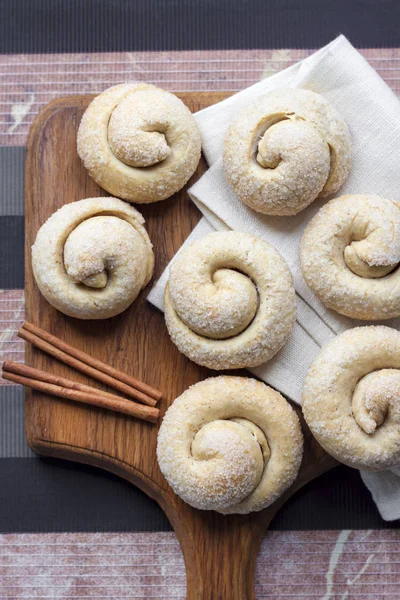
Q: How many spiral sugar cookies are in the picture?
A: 7